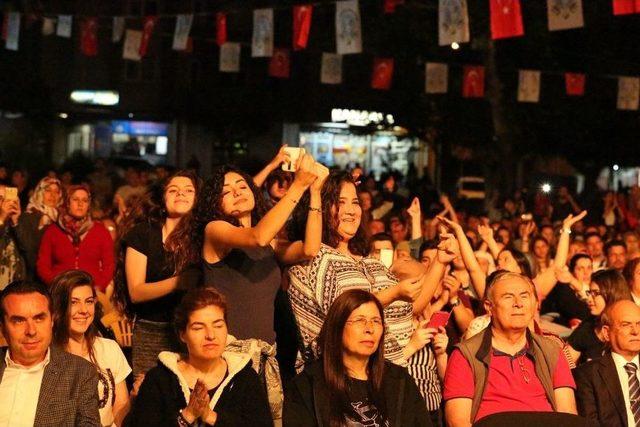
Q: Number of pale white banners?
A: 15